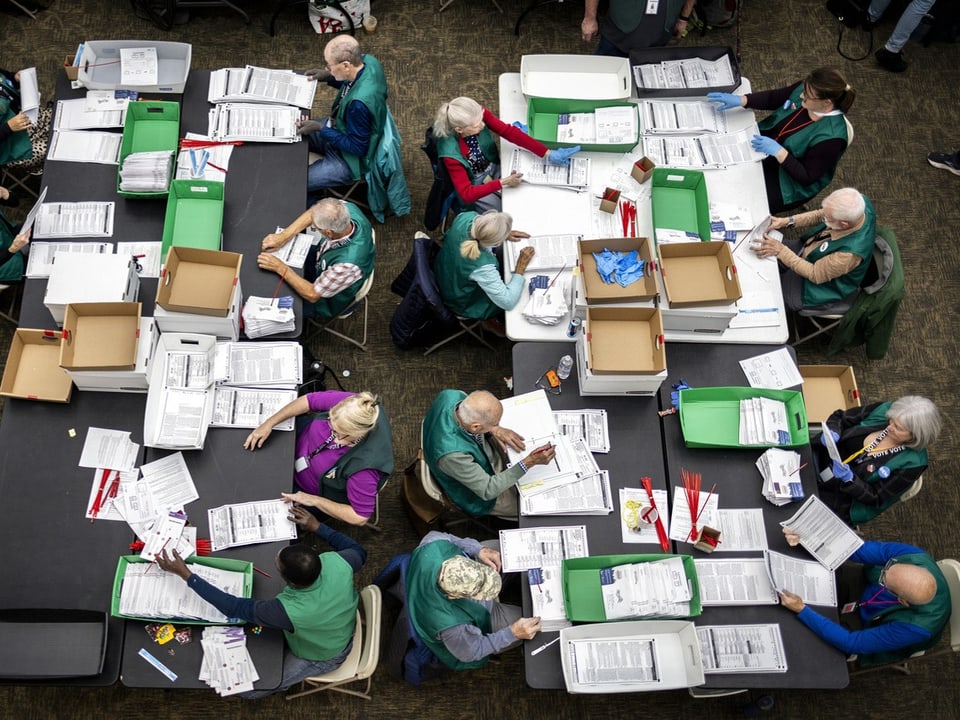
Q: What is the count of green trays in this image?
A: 7